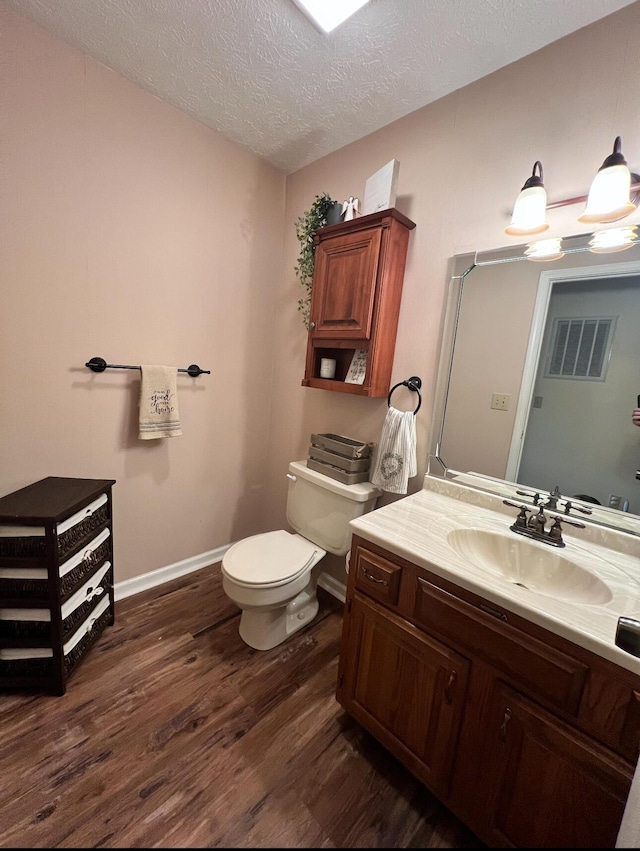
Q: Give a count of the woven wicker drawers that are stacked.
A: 4